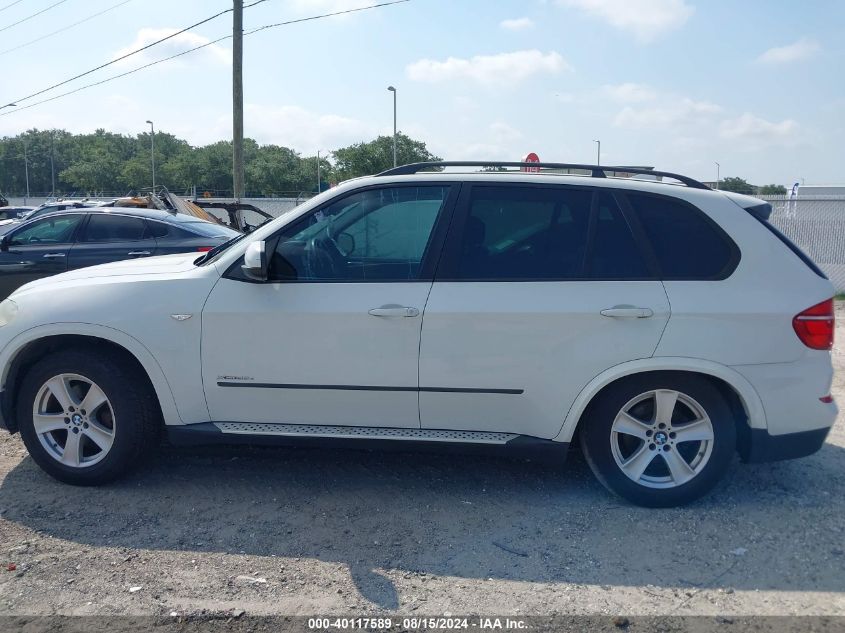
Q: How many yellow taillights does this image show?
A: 0